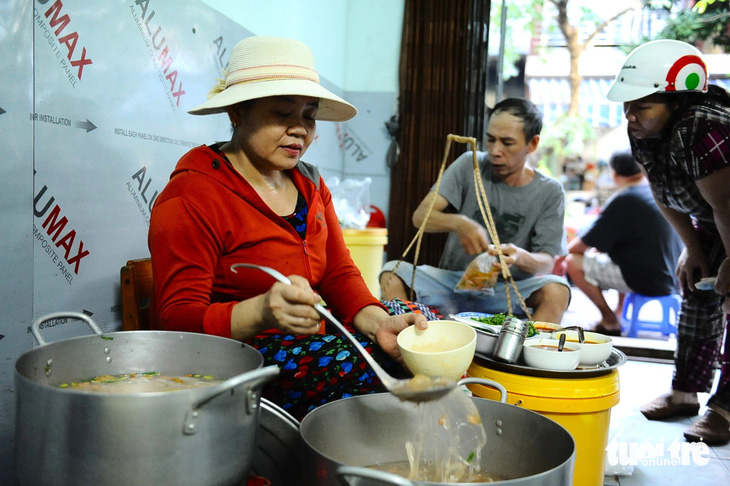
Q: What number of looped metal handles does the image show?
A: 4